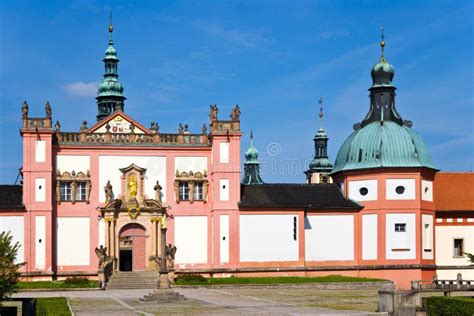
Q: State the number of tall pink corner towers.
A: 2